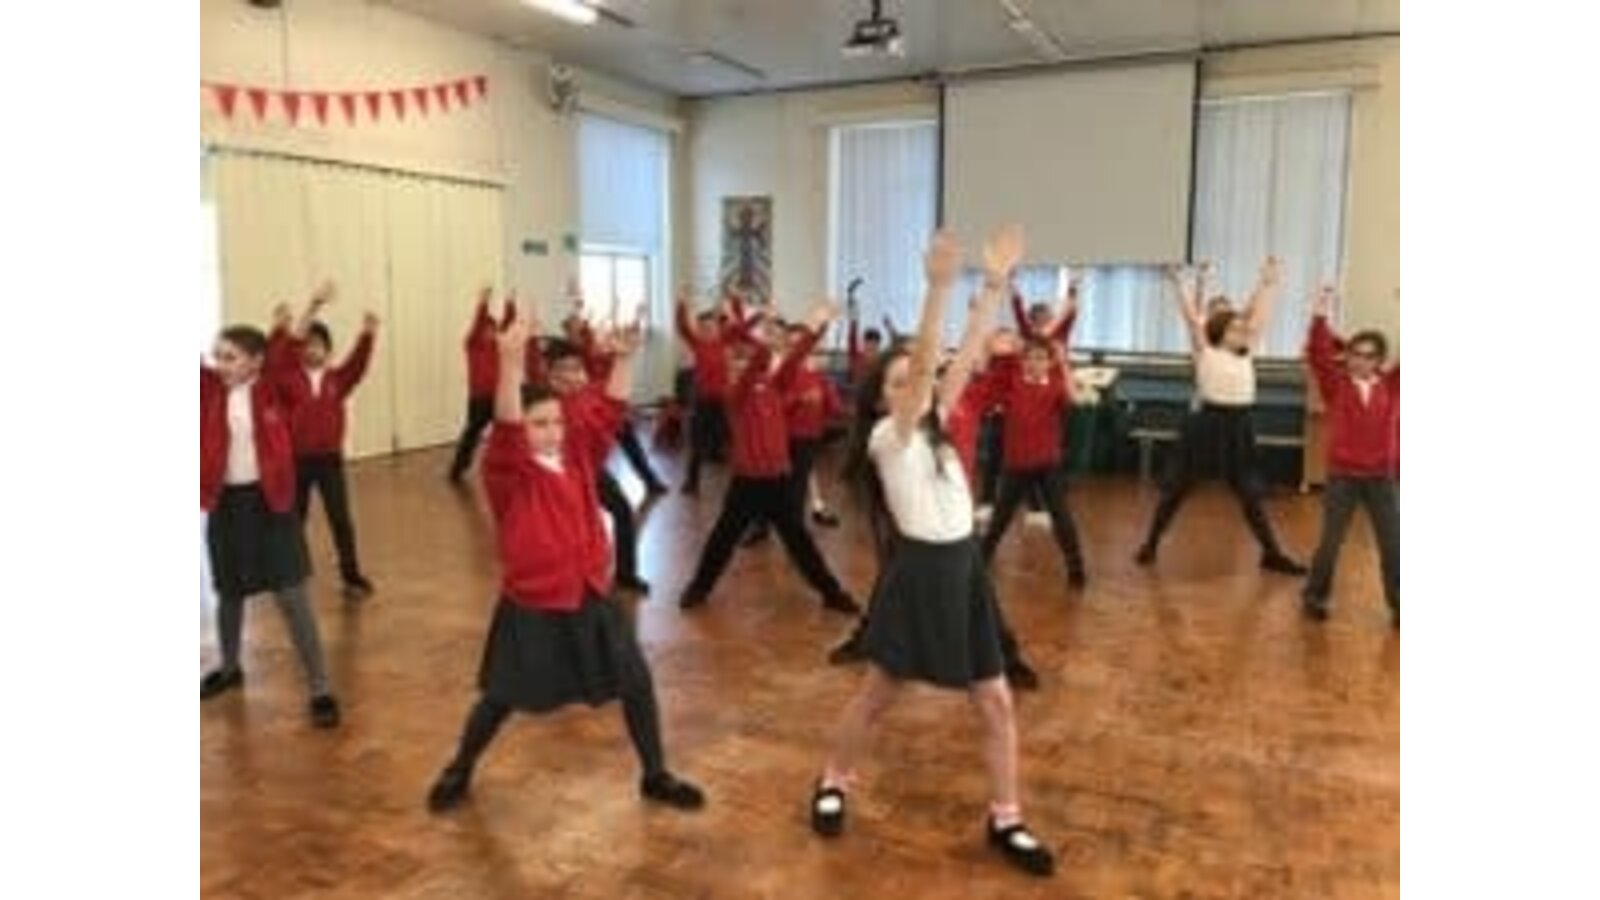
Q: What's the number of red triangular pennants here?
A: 11